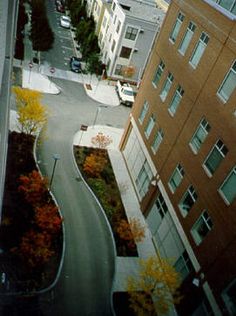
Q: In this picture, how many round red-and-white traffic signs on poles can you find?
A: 2